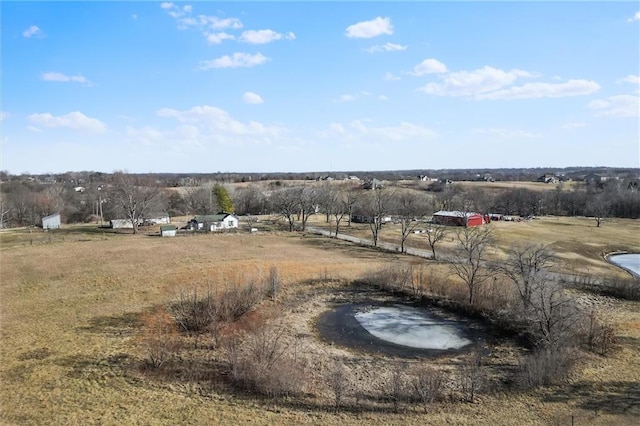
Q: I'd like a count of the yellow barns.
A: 0